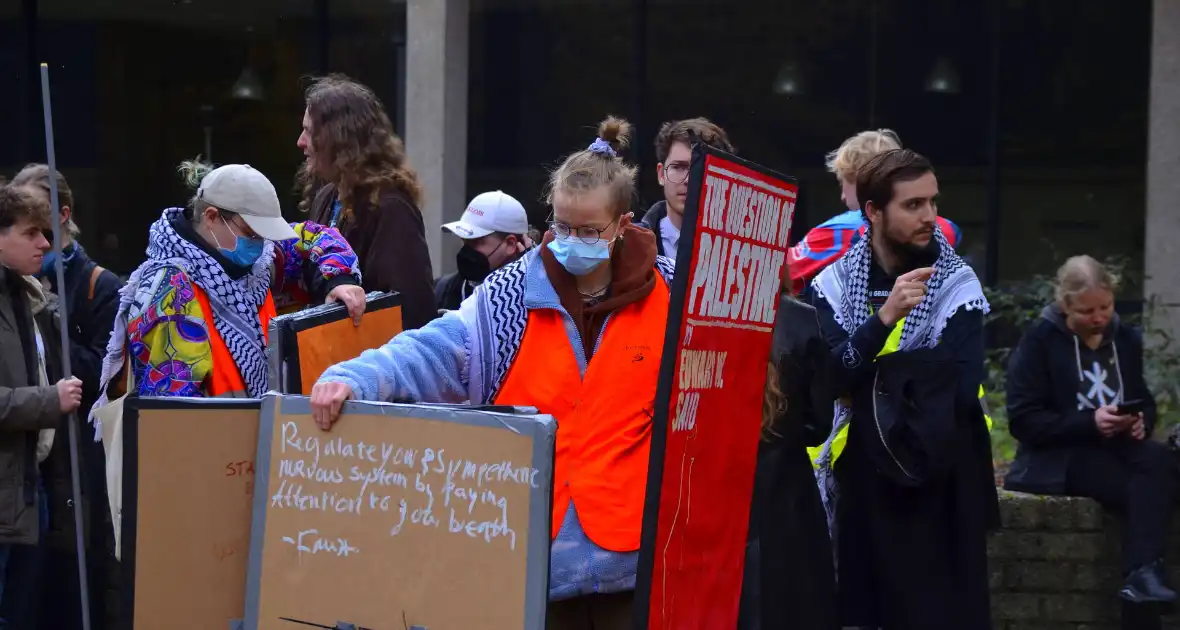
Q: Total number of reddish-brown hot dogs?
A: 0